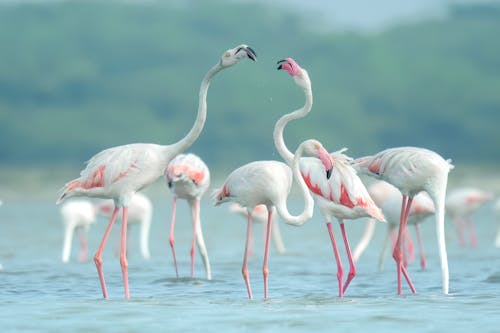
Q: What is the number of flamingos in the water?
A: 11